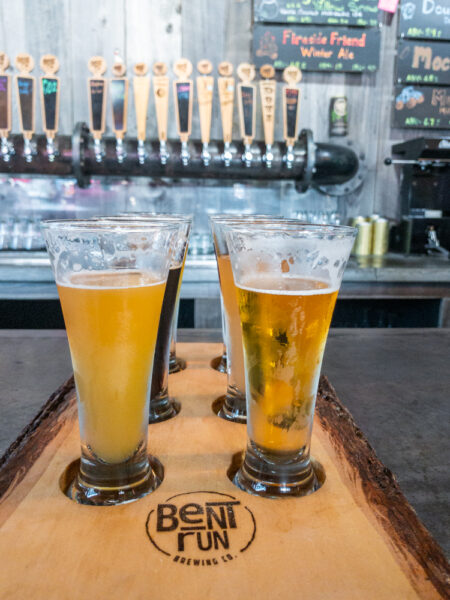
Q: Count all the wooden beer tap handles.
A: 13